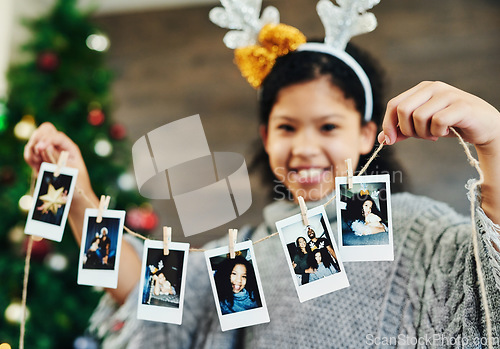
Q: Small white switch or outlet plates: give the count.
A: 0